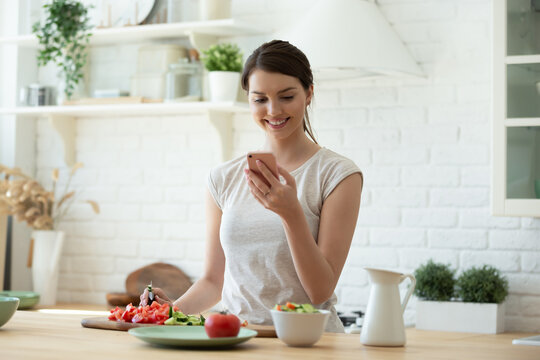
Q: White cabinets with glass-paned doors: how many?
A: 1